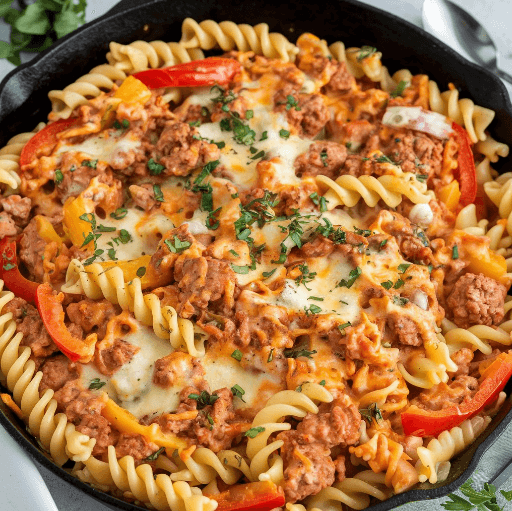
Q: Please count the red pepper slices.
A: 7